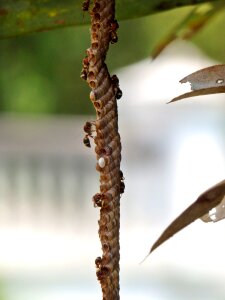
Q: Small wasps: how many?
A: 8